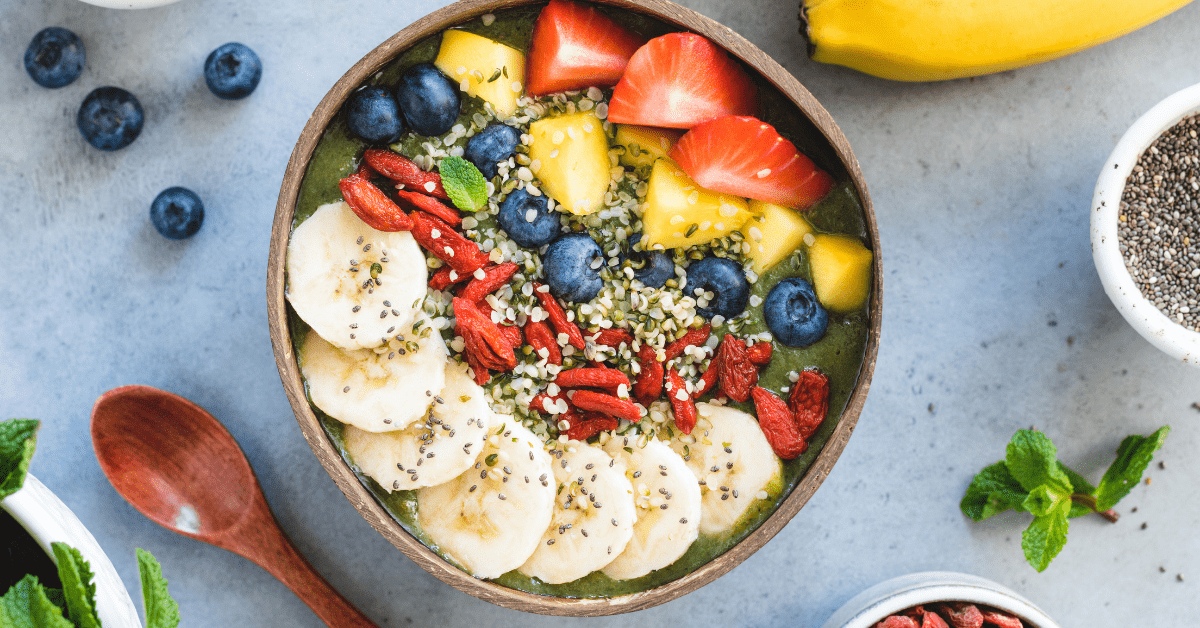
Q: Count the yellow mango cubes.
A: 6